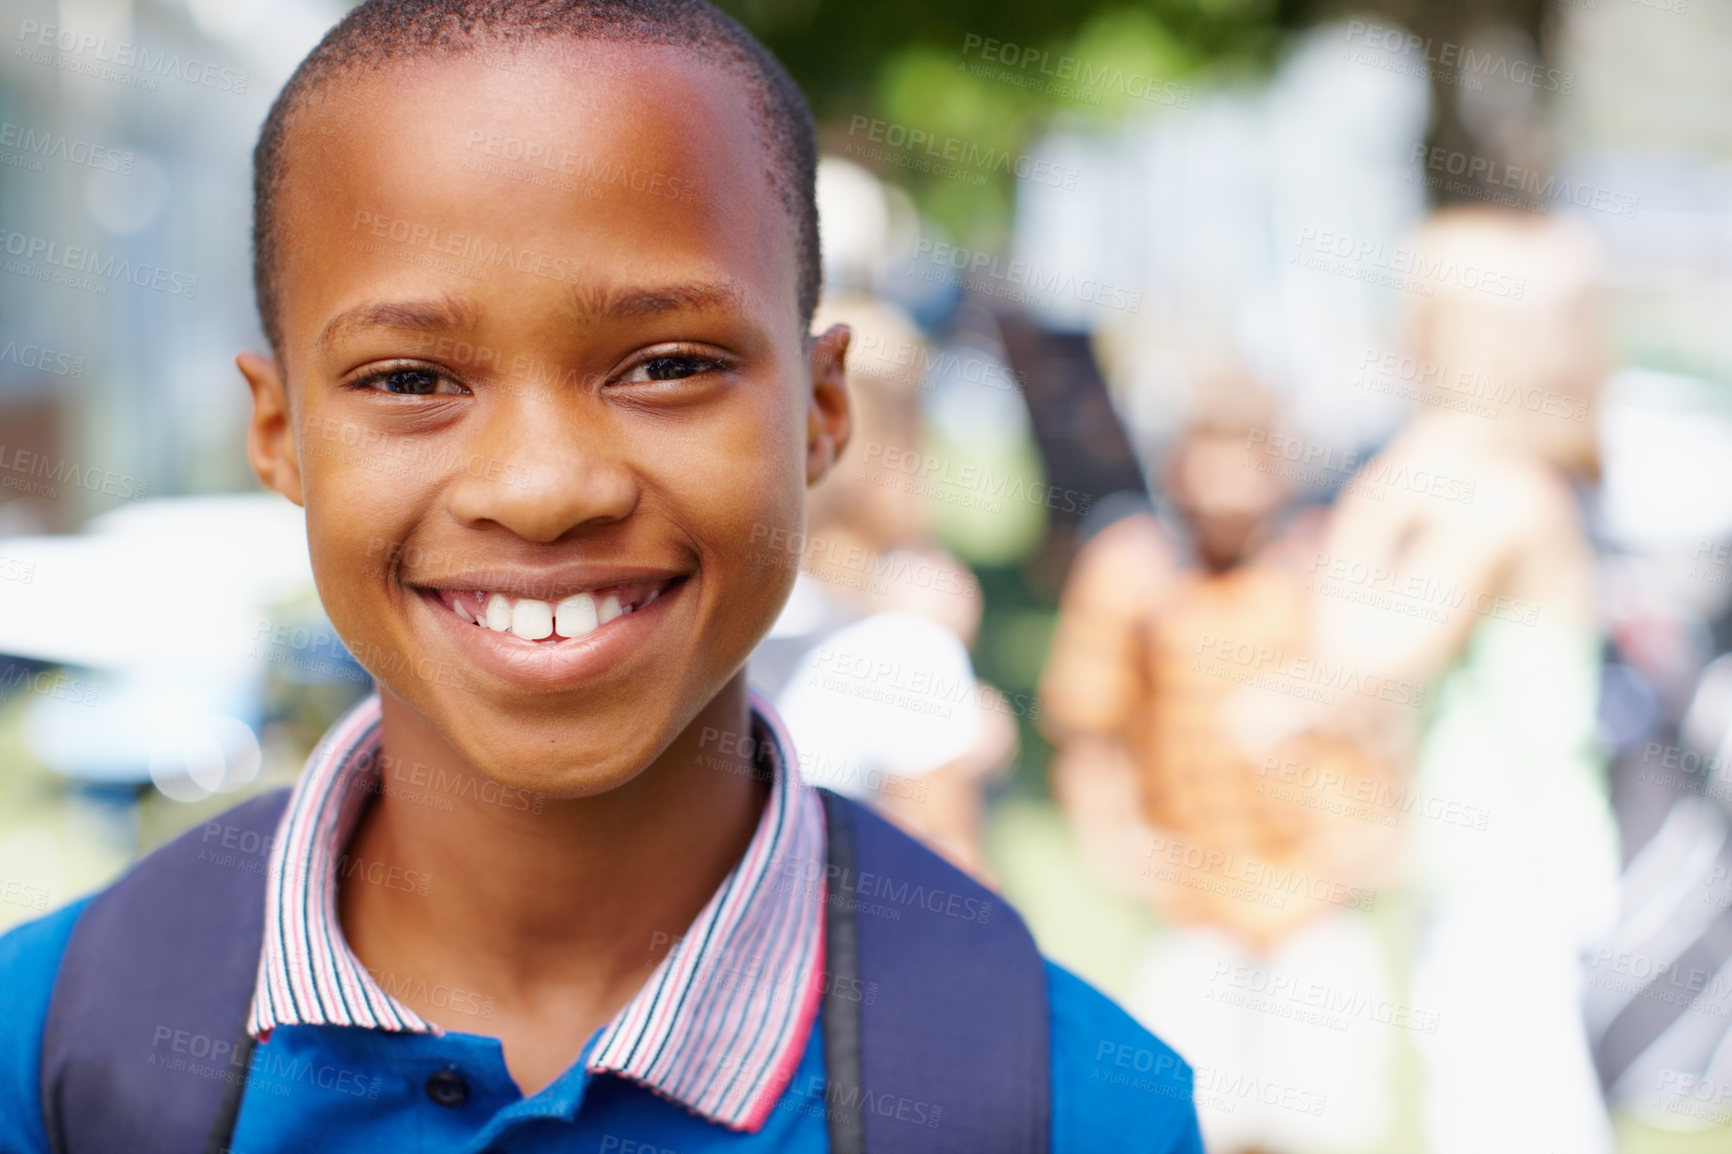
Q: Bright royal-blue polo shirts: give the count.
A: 1